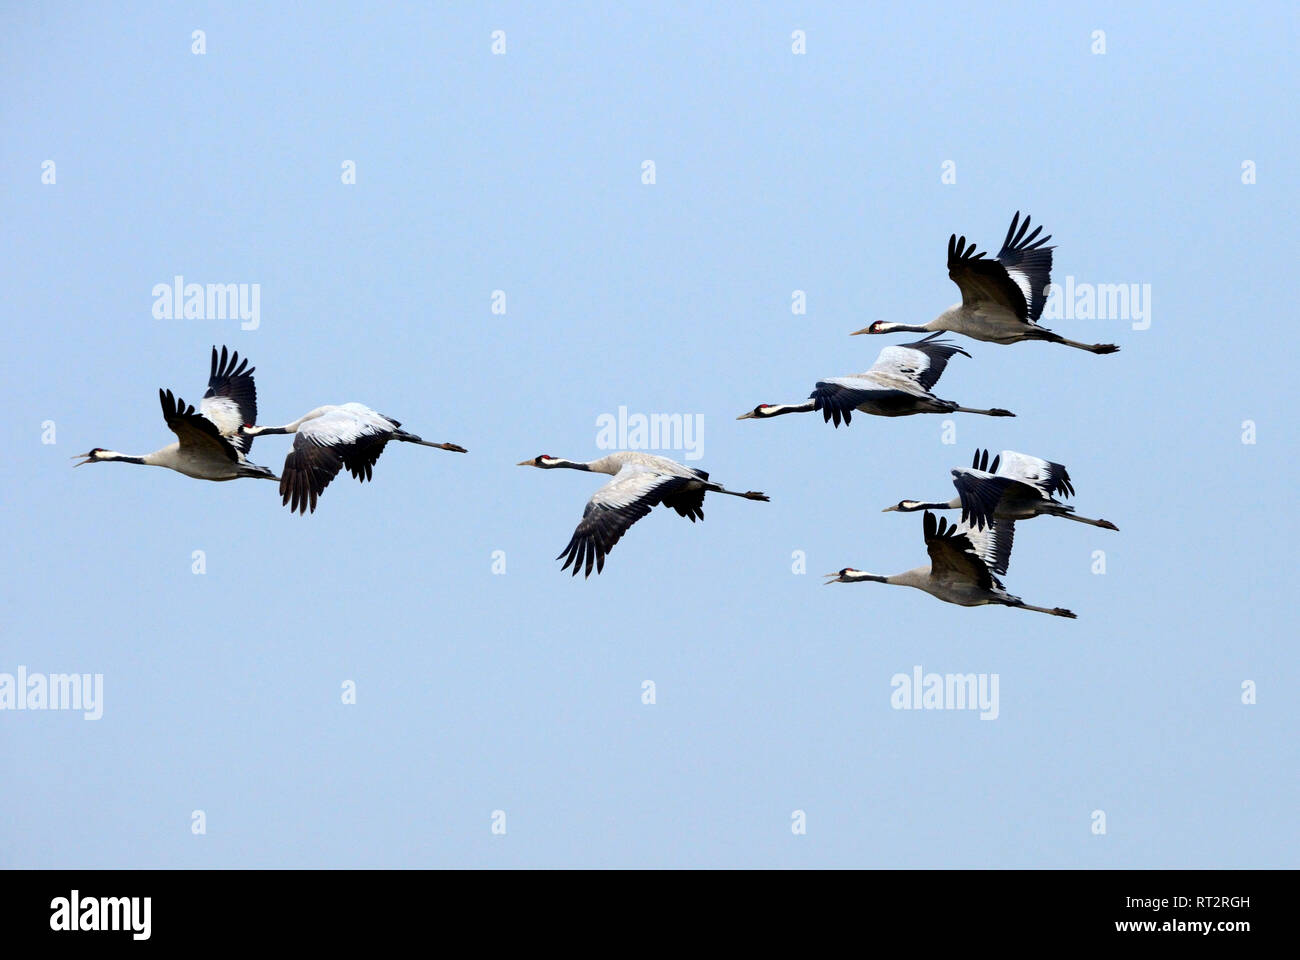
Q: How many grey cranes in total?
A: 7